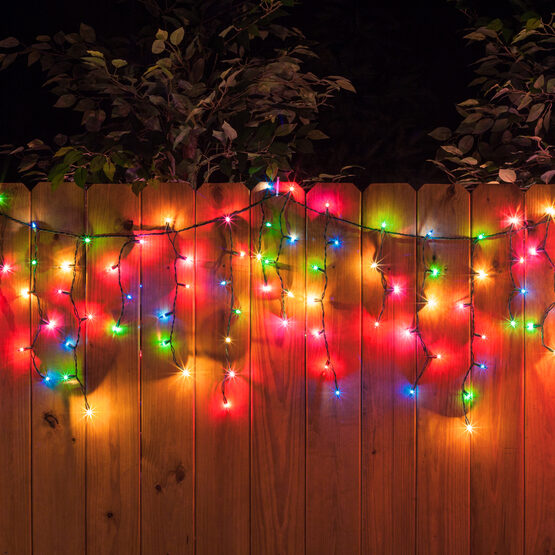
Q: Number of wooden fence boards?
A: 11